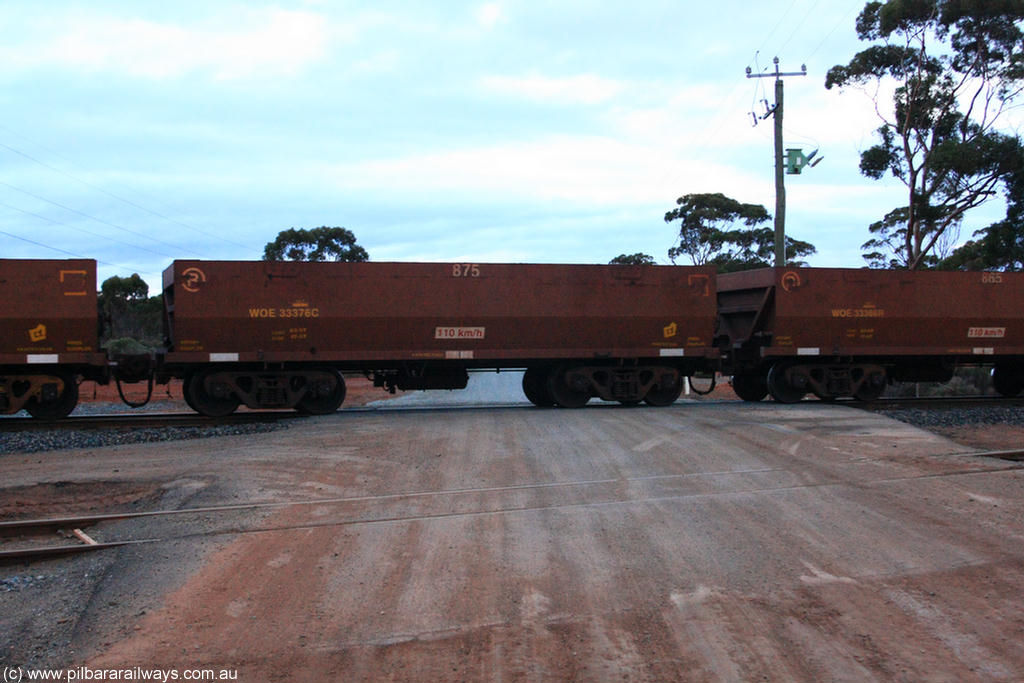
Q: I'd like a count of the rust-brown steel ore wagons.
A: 3